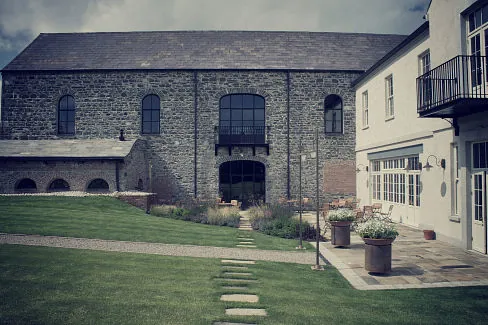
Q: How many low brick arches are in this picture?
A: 3